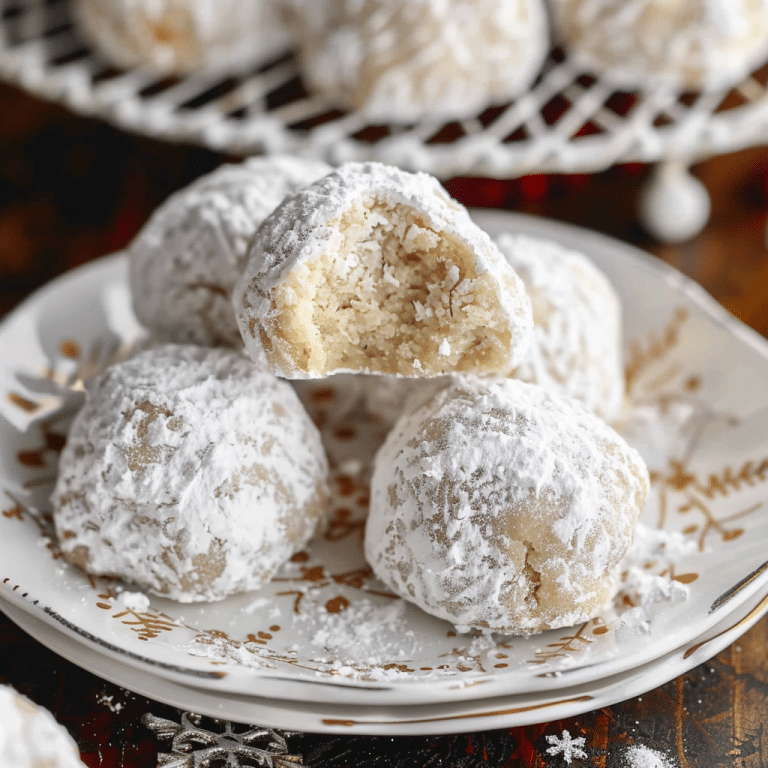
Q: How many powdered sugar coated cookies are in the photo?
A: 9